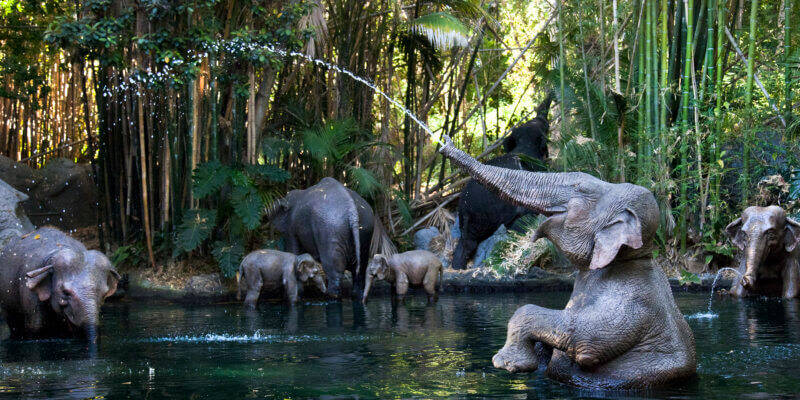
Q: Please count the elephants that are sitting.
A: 1